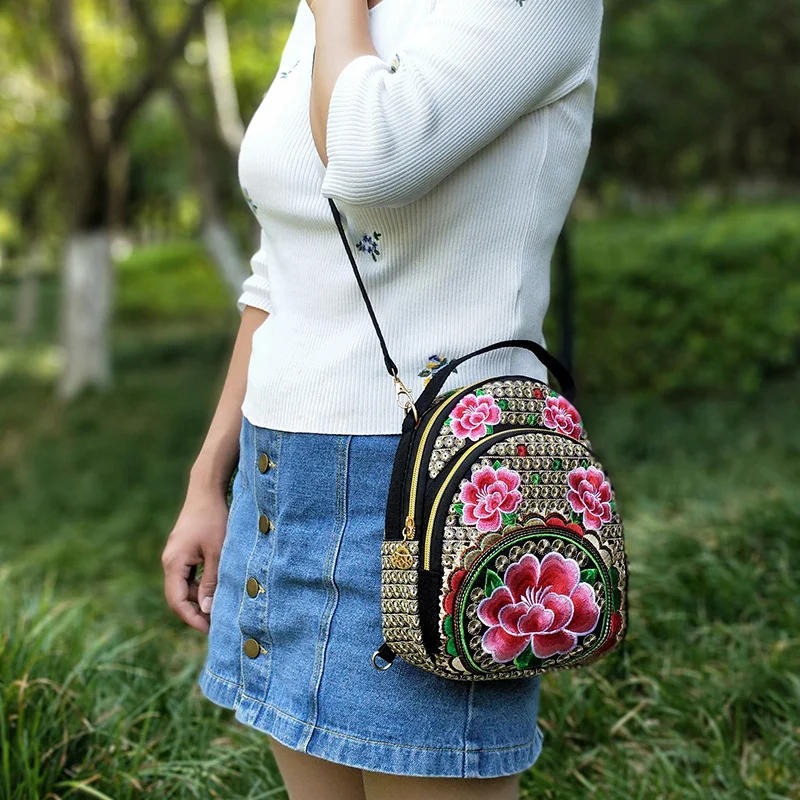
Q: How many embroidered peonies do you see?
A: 5